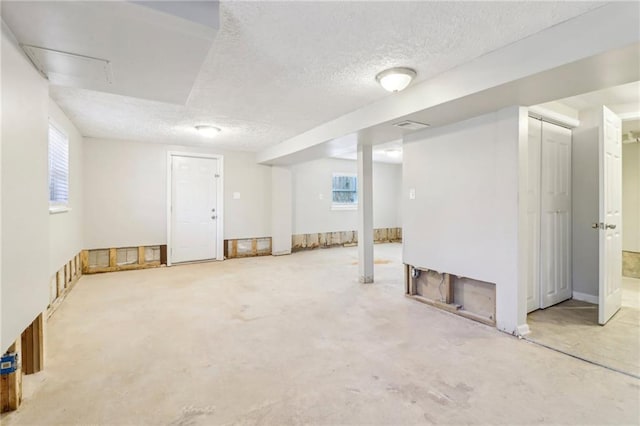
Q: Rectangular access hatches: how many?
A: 1